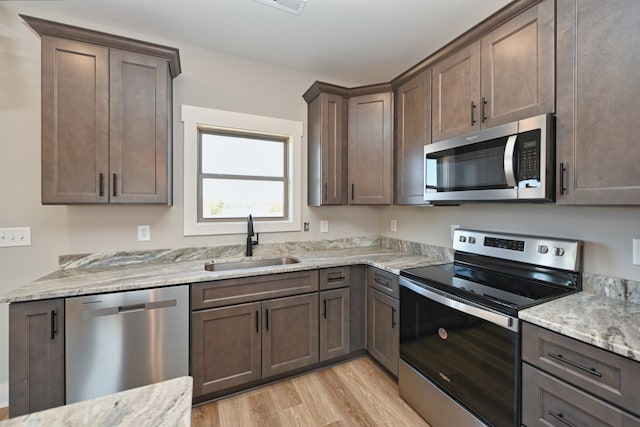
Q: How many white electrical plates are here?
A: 6